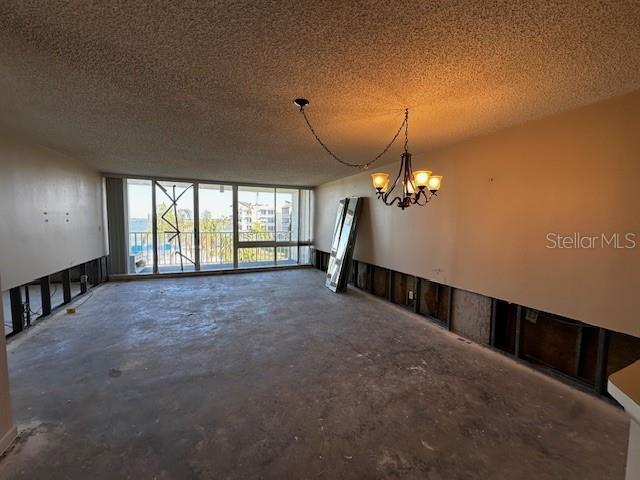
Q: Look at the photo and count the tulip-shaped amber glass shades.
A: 5